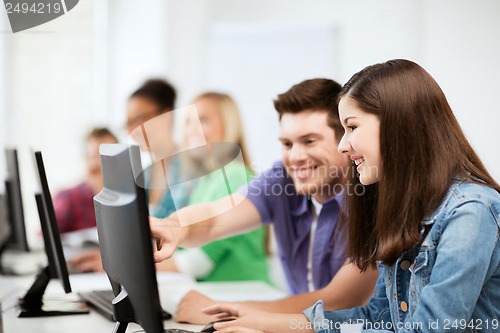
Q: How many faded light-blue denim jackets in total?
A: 1